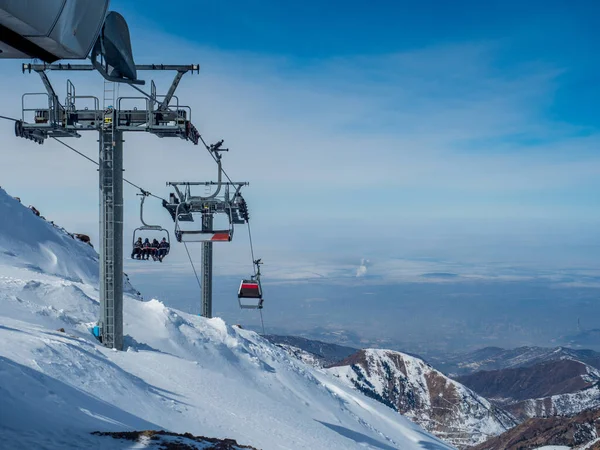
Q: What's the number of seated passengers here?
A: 4